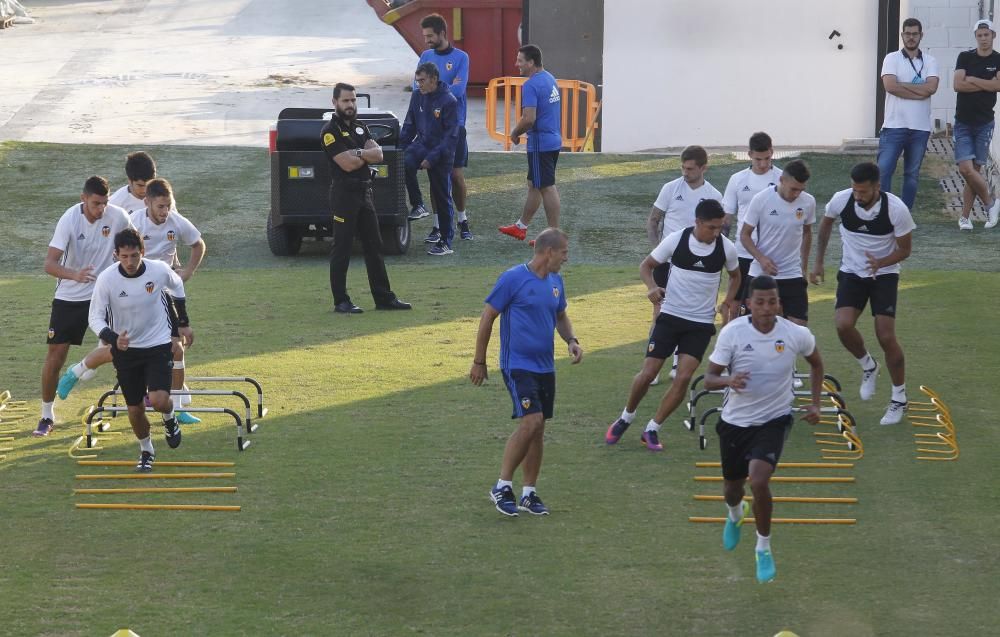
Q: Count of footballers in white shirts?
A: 10